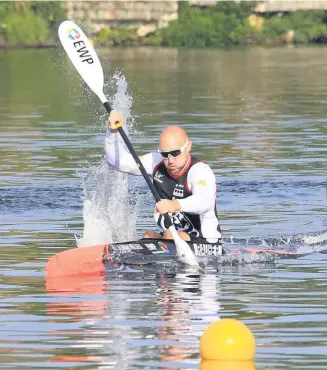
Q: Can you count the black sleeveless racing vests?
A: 1